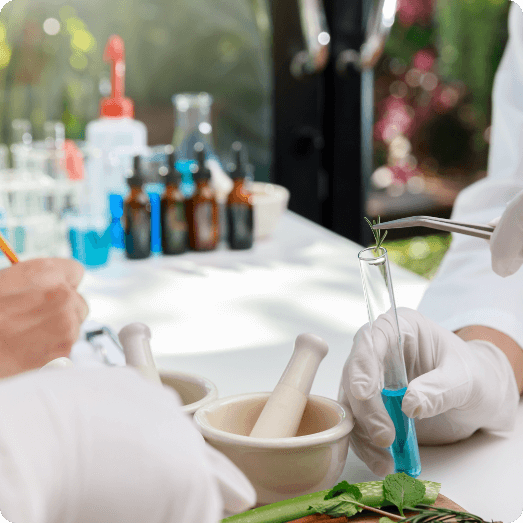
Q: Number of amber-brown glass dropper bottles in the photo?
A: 4